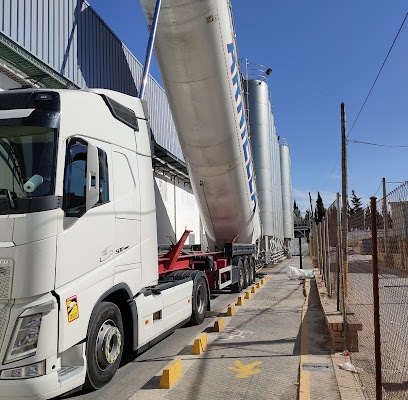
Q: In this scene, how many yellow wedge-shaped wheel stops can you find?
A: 9